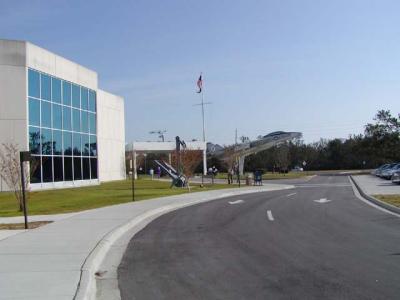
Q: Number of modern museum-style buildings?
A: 1